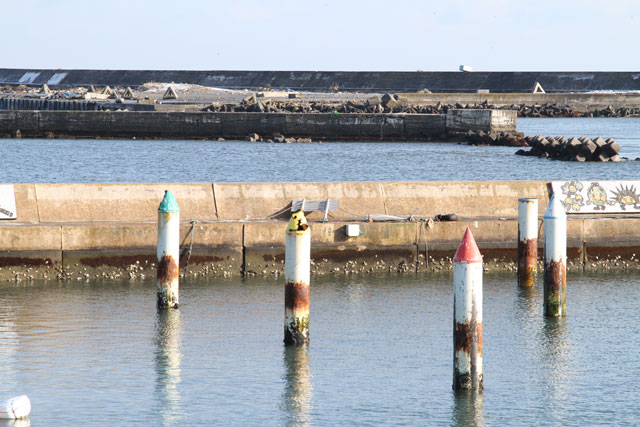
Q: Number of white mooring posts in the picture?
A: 5